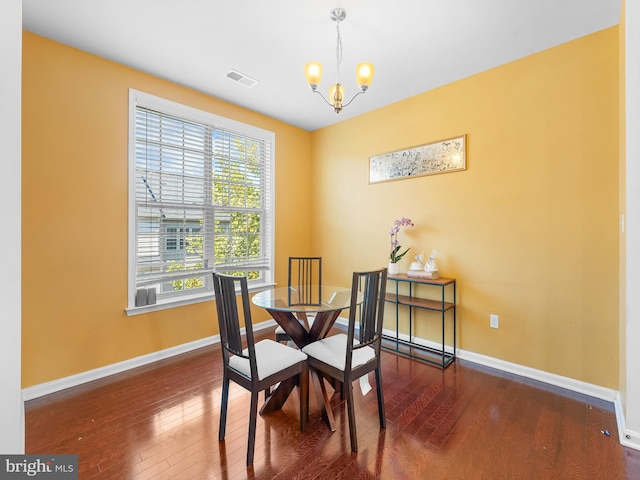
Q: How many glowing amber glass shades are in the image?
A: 3